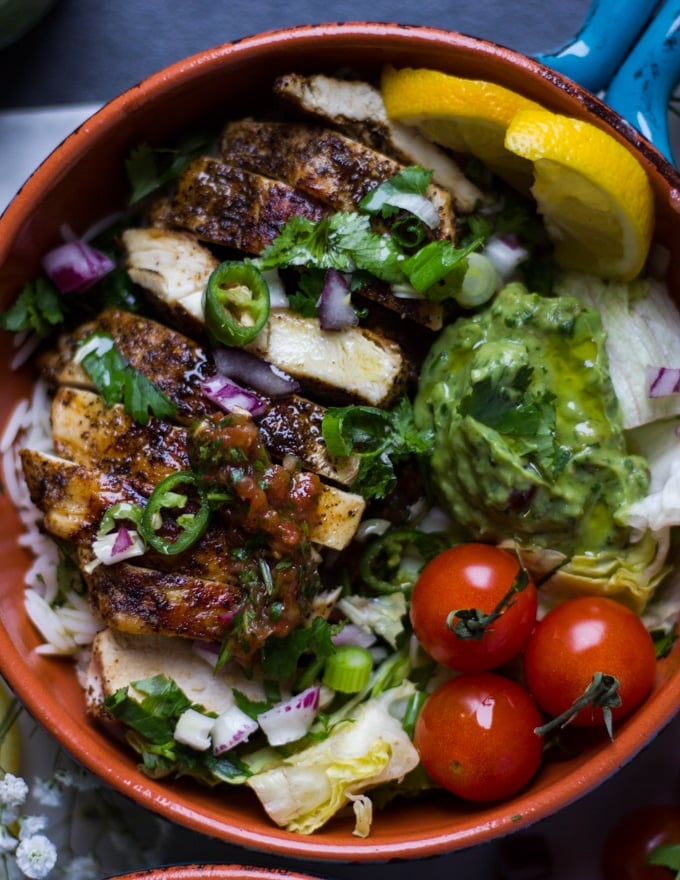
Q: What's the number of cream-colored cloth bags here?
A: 0